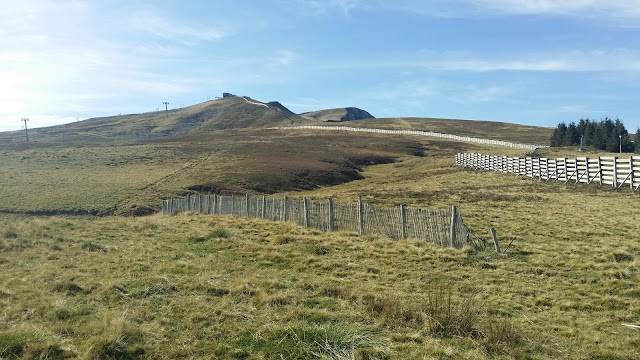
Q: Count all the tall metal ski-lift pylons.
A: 2